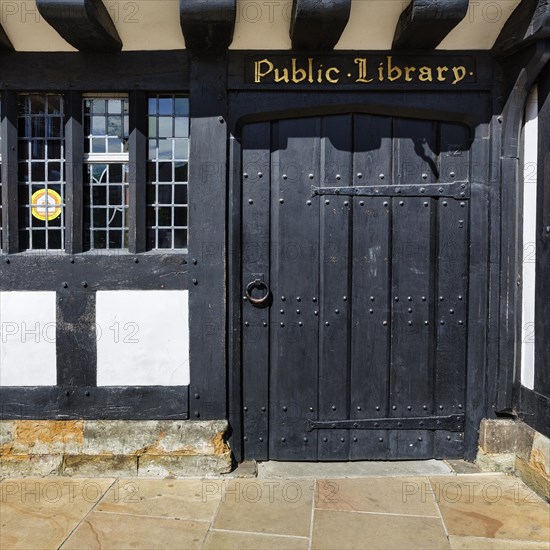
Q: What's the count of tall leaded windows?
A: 3